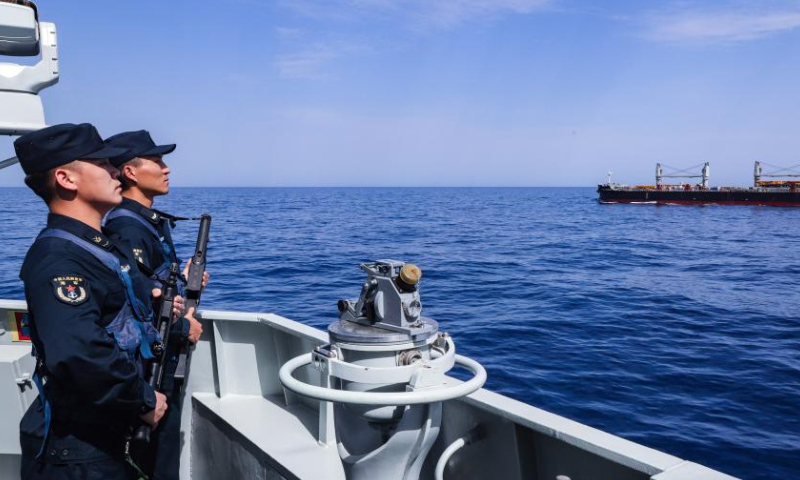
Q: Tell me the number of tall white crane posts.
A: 3